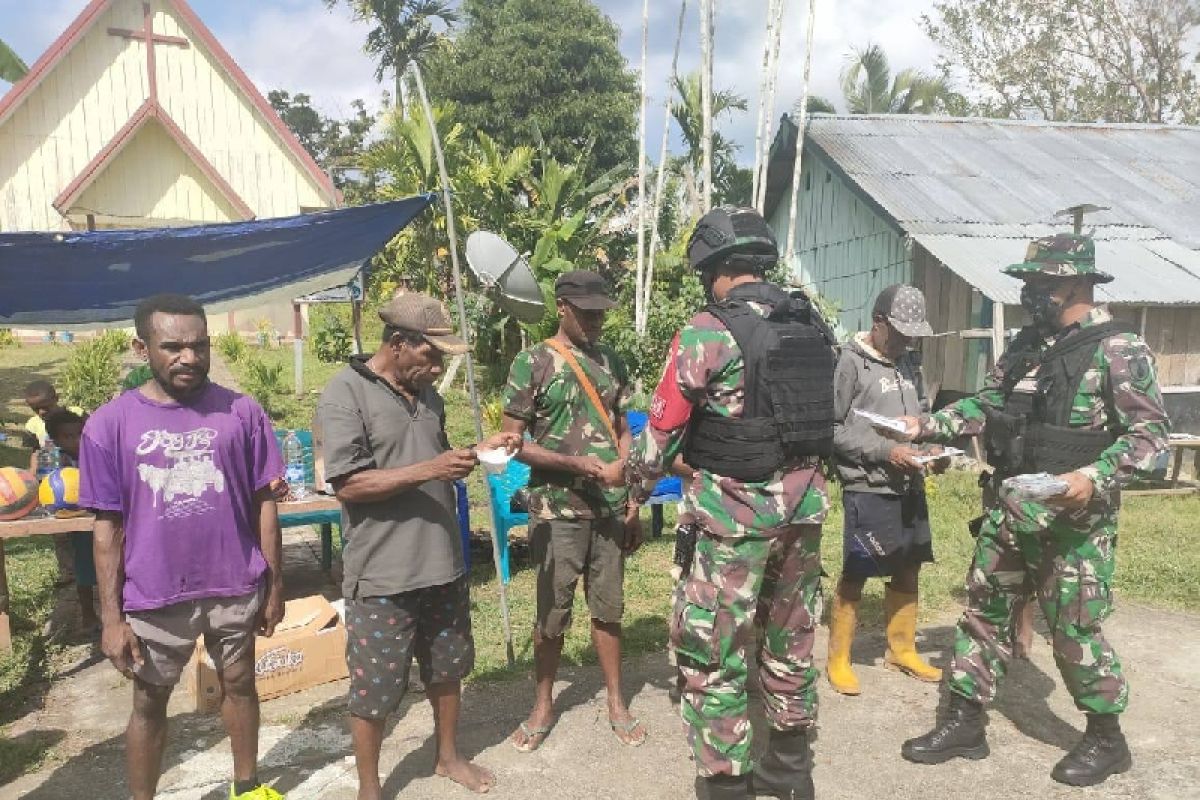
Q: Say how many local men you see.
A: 4